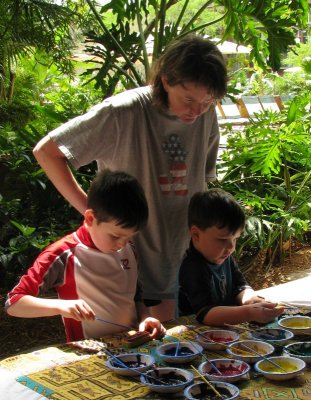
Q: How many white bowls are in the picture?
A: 11